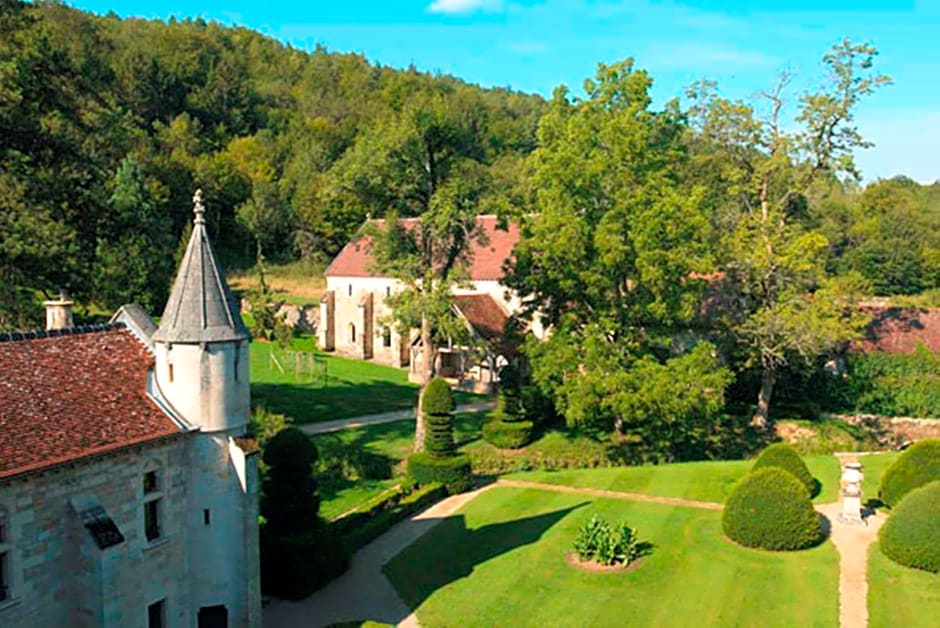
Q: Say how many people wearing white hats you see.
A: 0